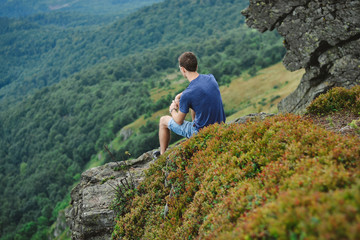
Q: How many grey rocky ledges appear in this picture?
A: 2